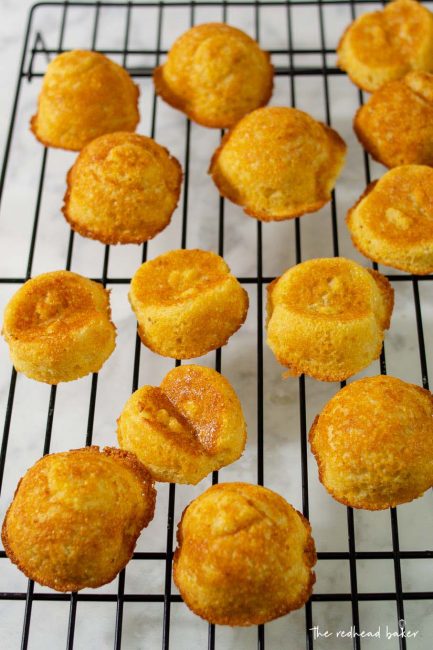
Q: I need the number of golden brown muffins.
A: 14